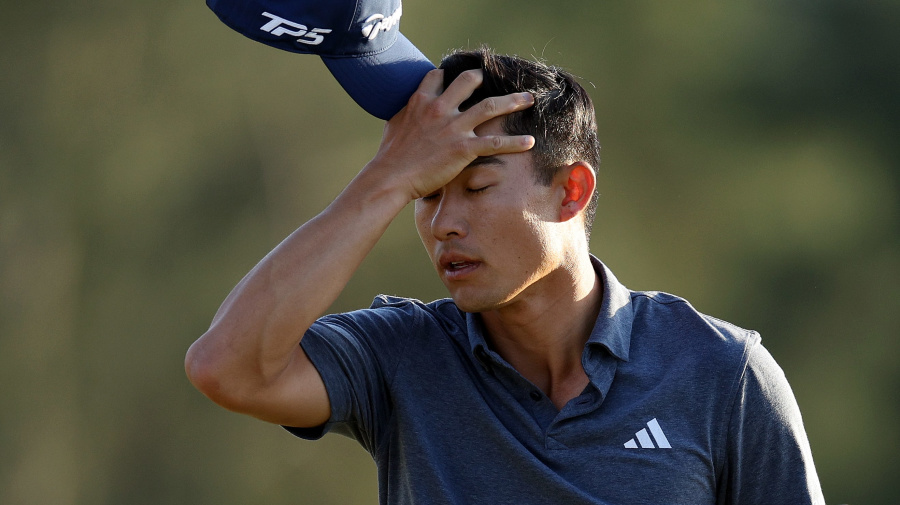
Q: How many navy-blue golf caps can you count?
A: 1